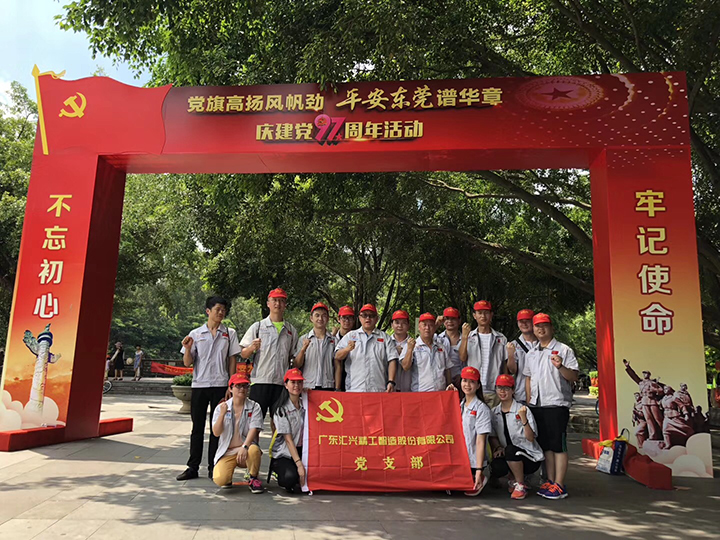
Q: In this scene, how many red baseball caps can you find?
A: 14